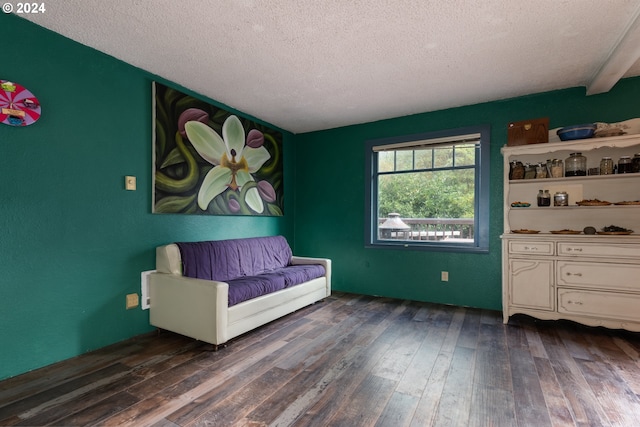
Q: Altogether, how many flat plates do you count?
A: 5